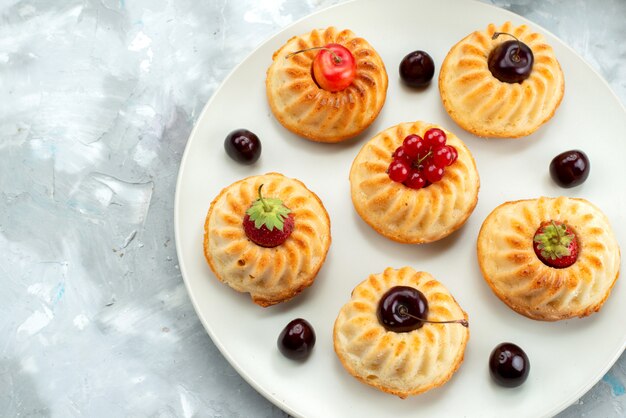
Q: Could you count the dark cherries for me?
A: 7